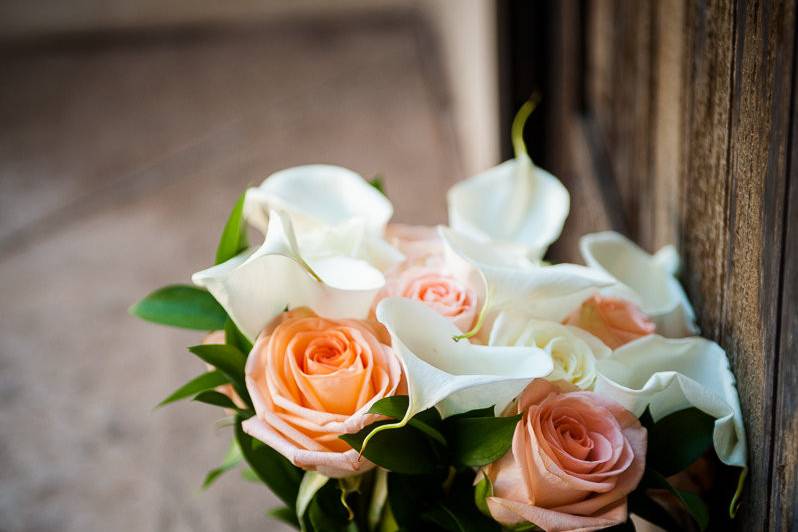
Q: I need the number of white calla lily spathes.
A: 7